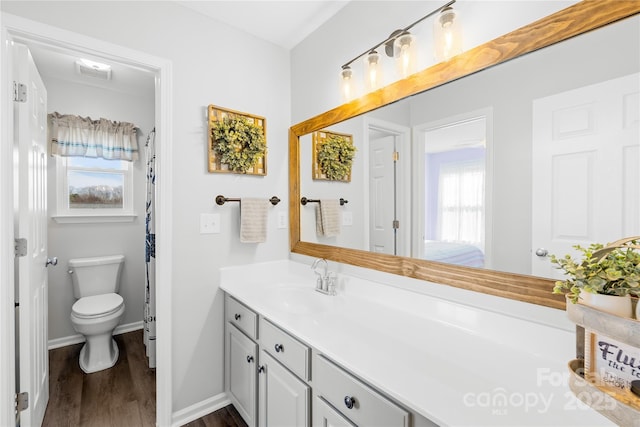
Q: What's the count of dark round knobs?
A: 5